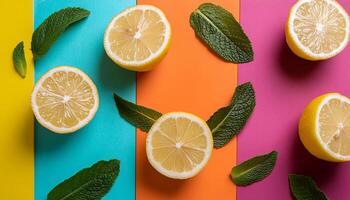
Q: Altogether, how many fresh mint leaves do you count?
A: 8